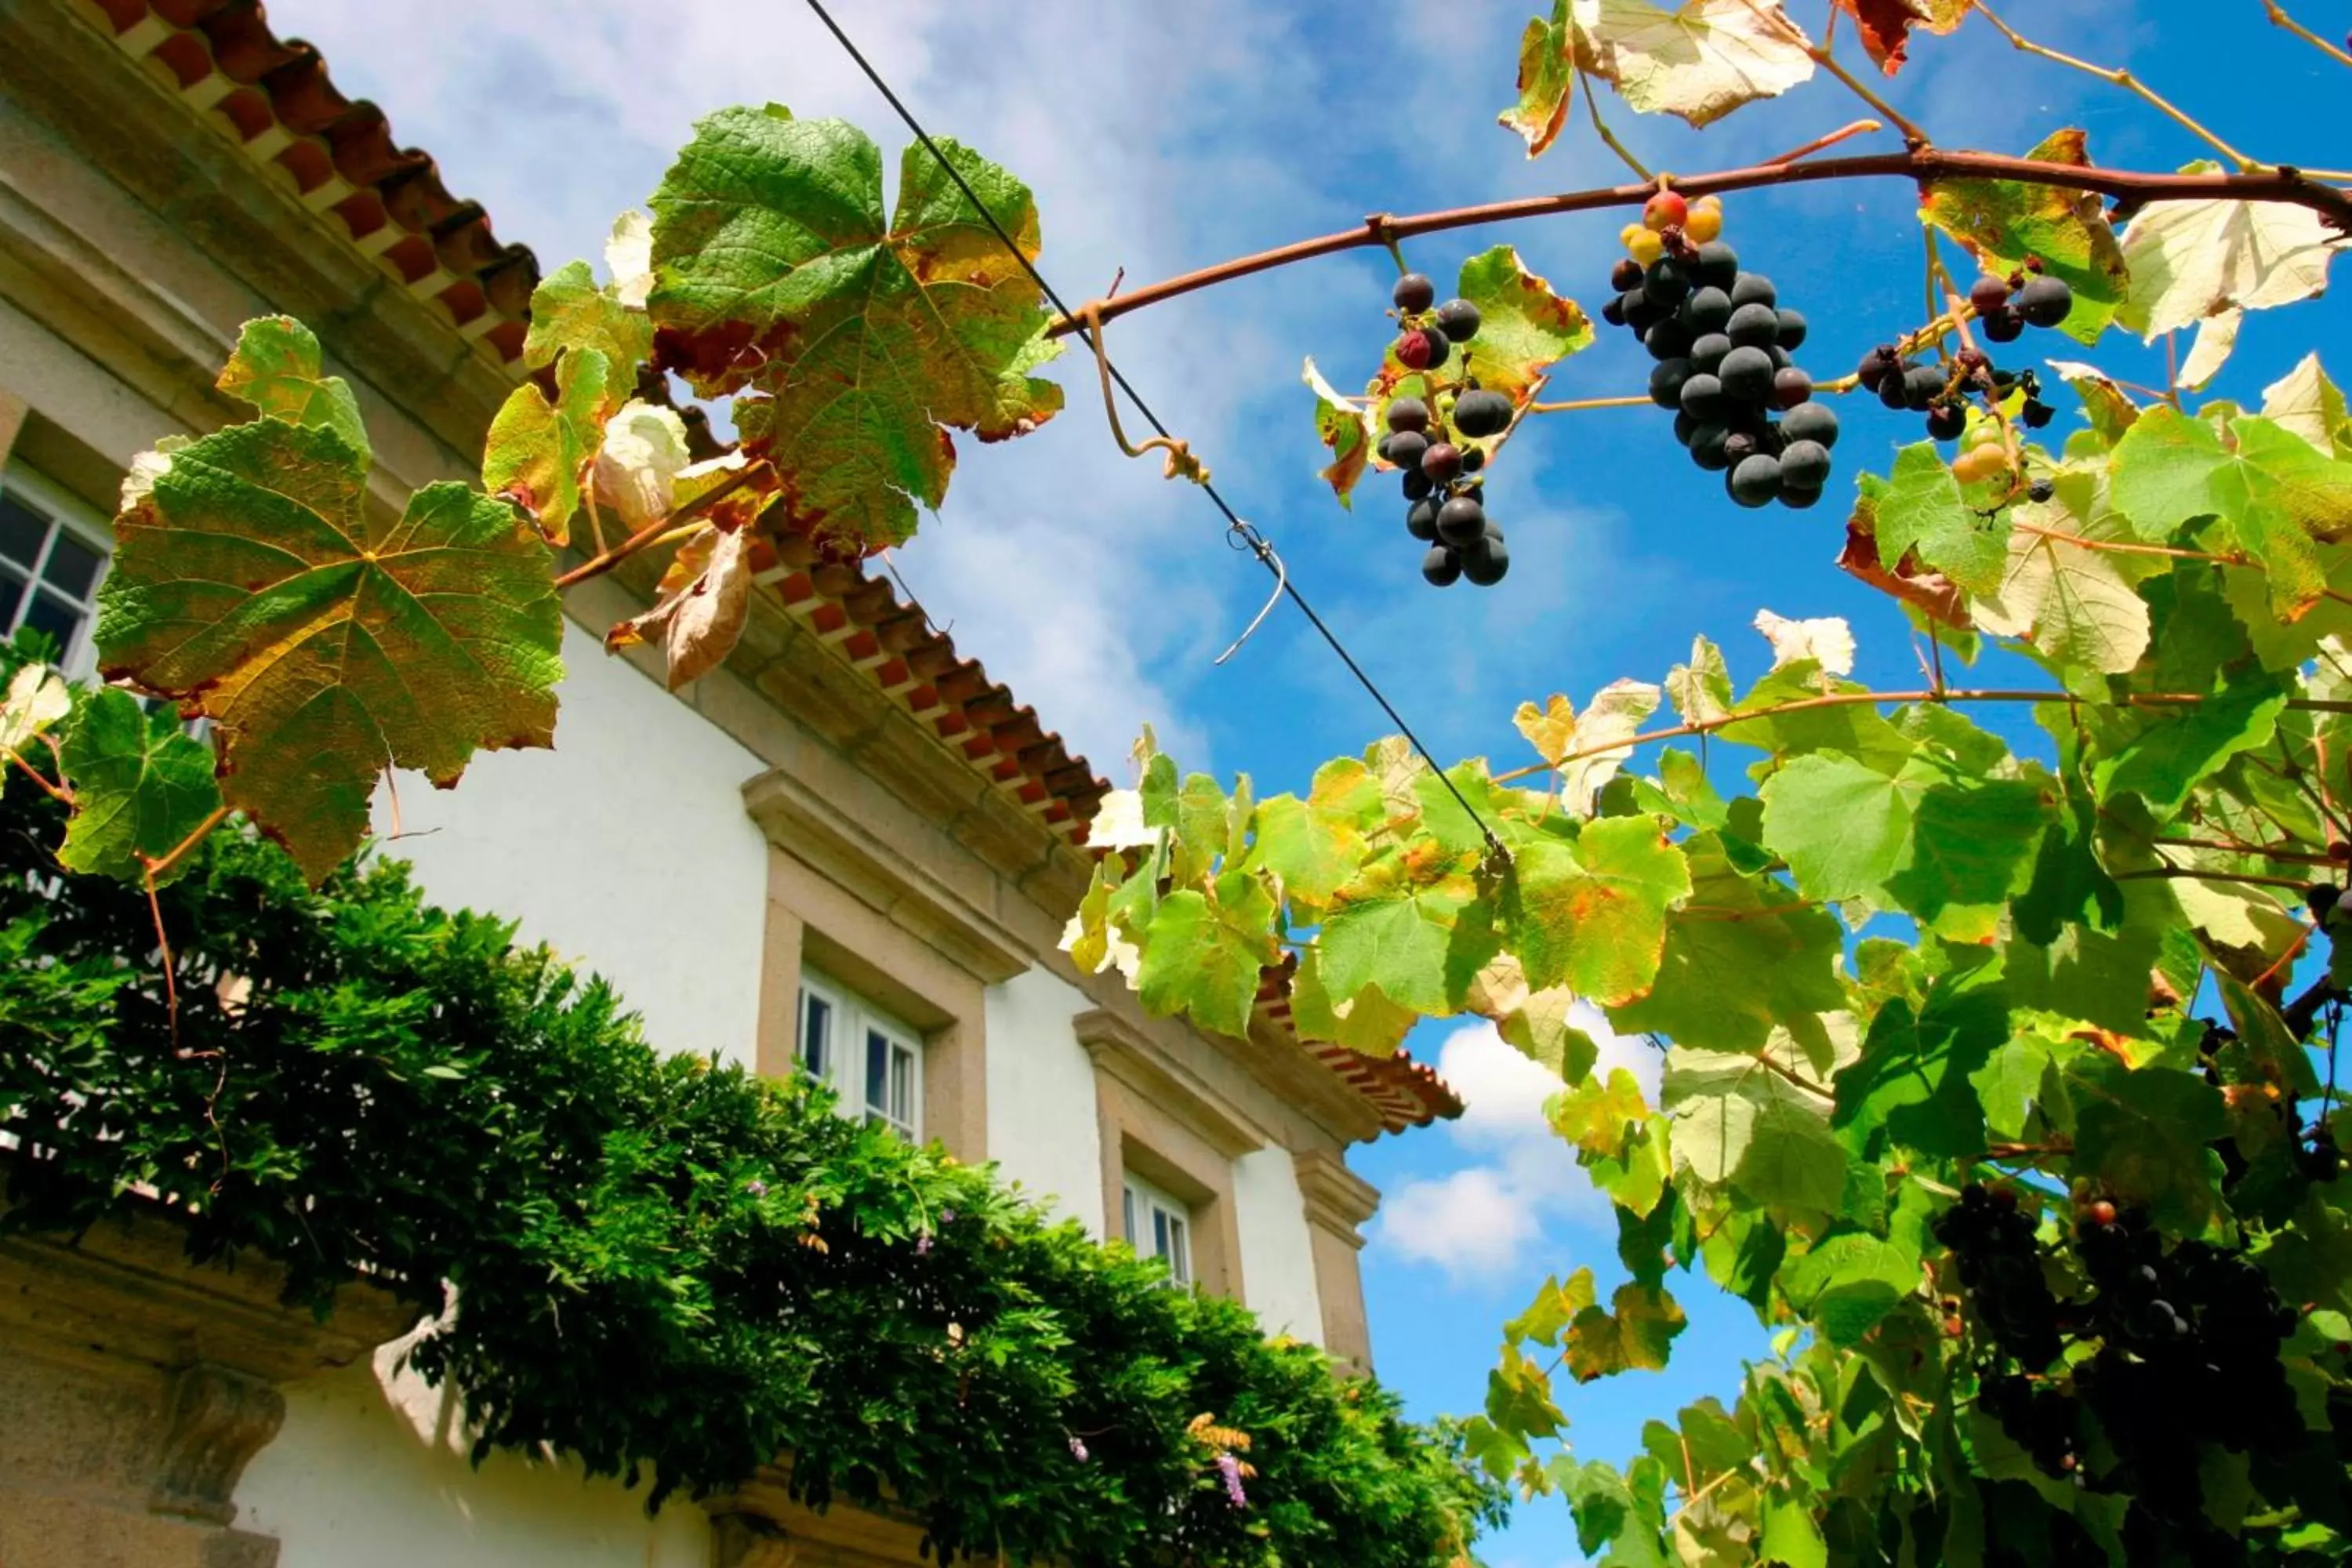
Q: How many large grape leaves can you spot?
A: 2